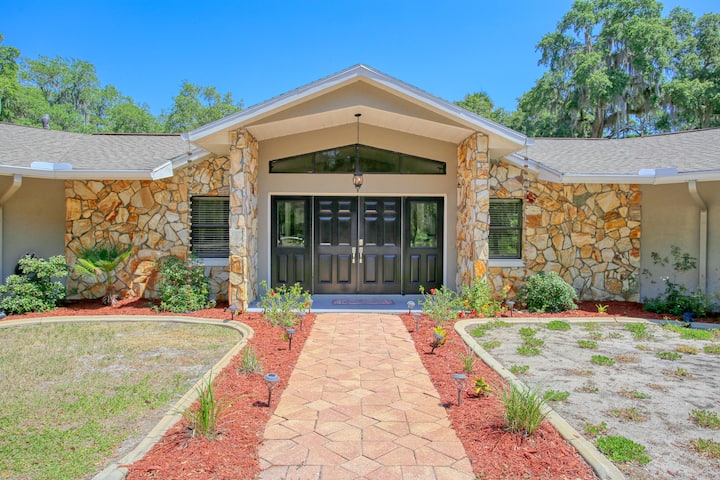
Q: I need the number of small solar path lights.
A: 10